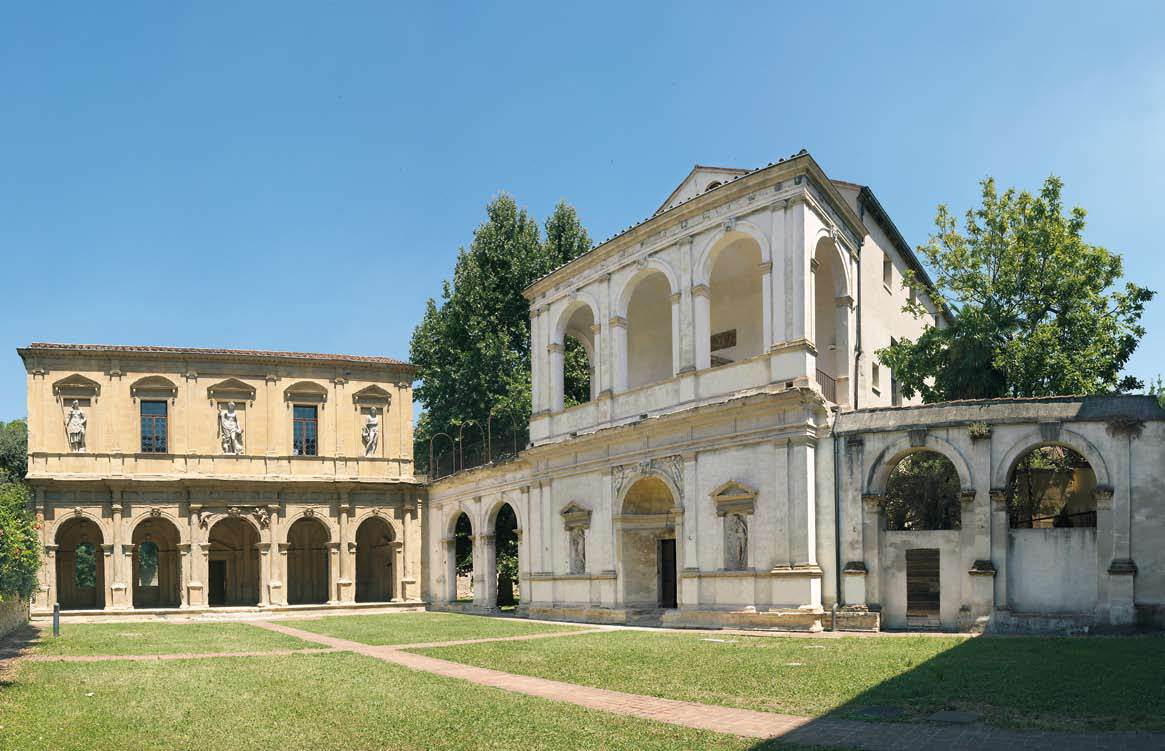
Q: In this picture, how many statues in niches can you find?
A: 5